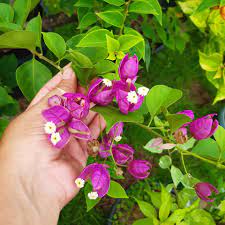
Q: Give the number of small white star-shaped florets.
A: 8